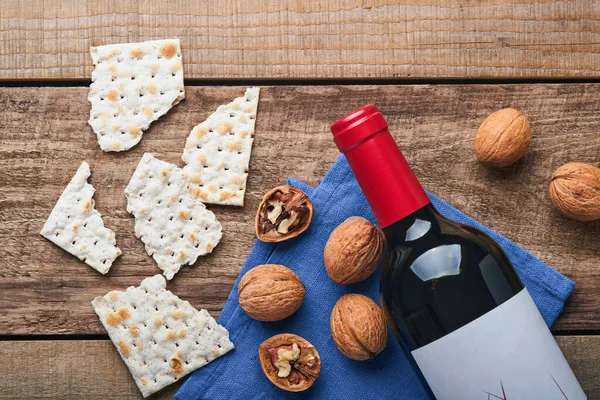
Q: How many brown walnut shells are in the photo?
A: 7